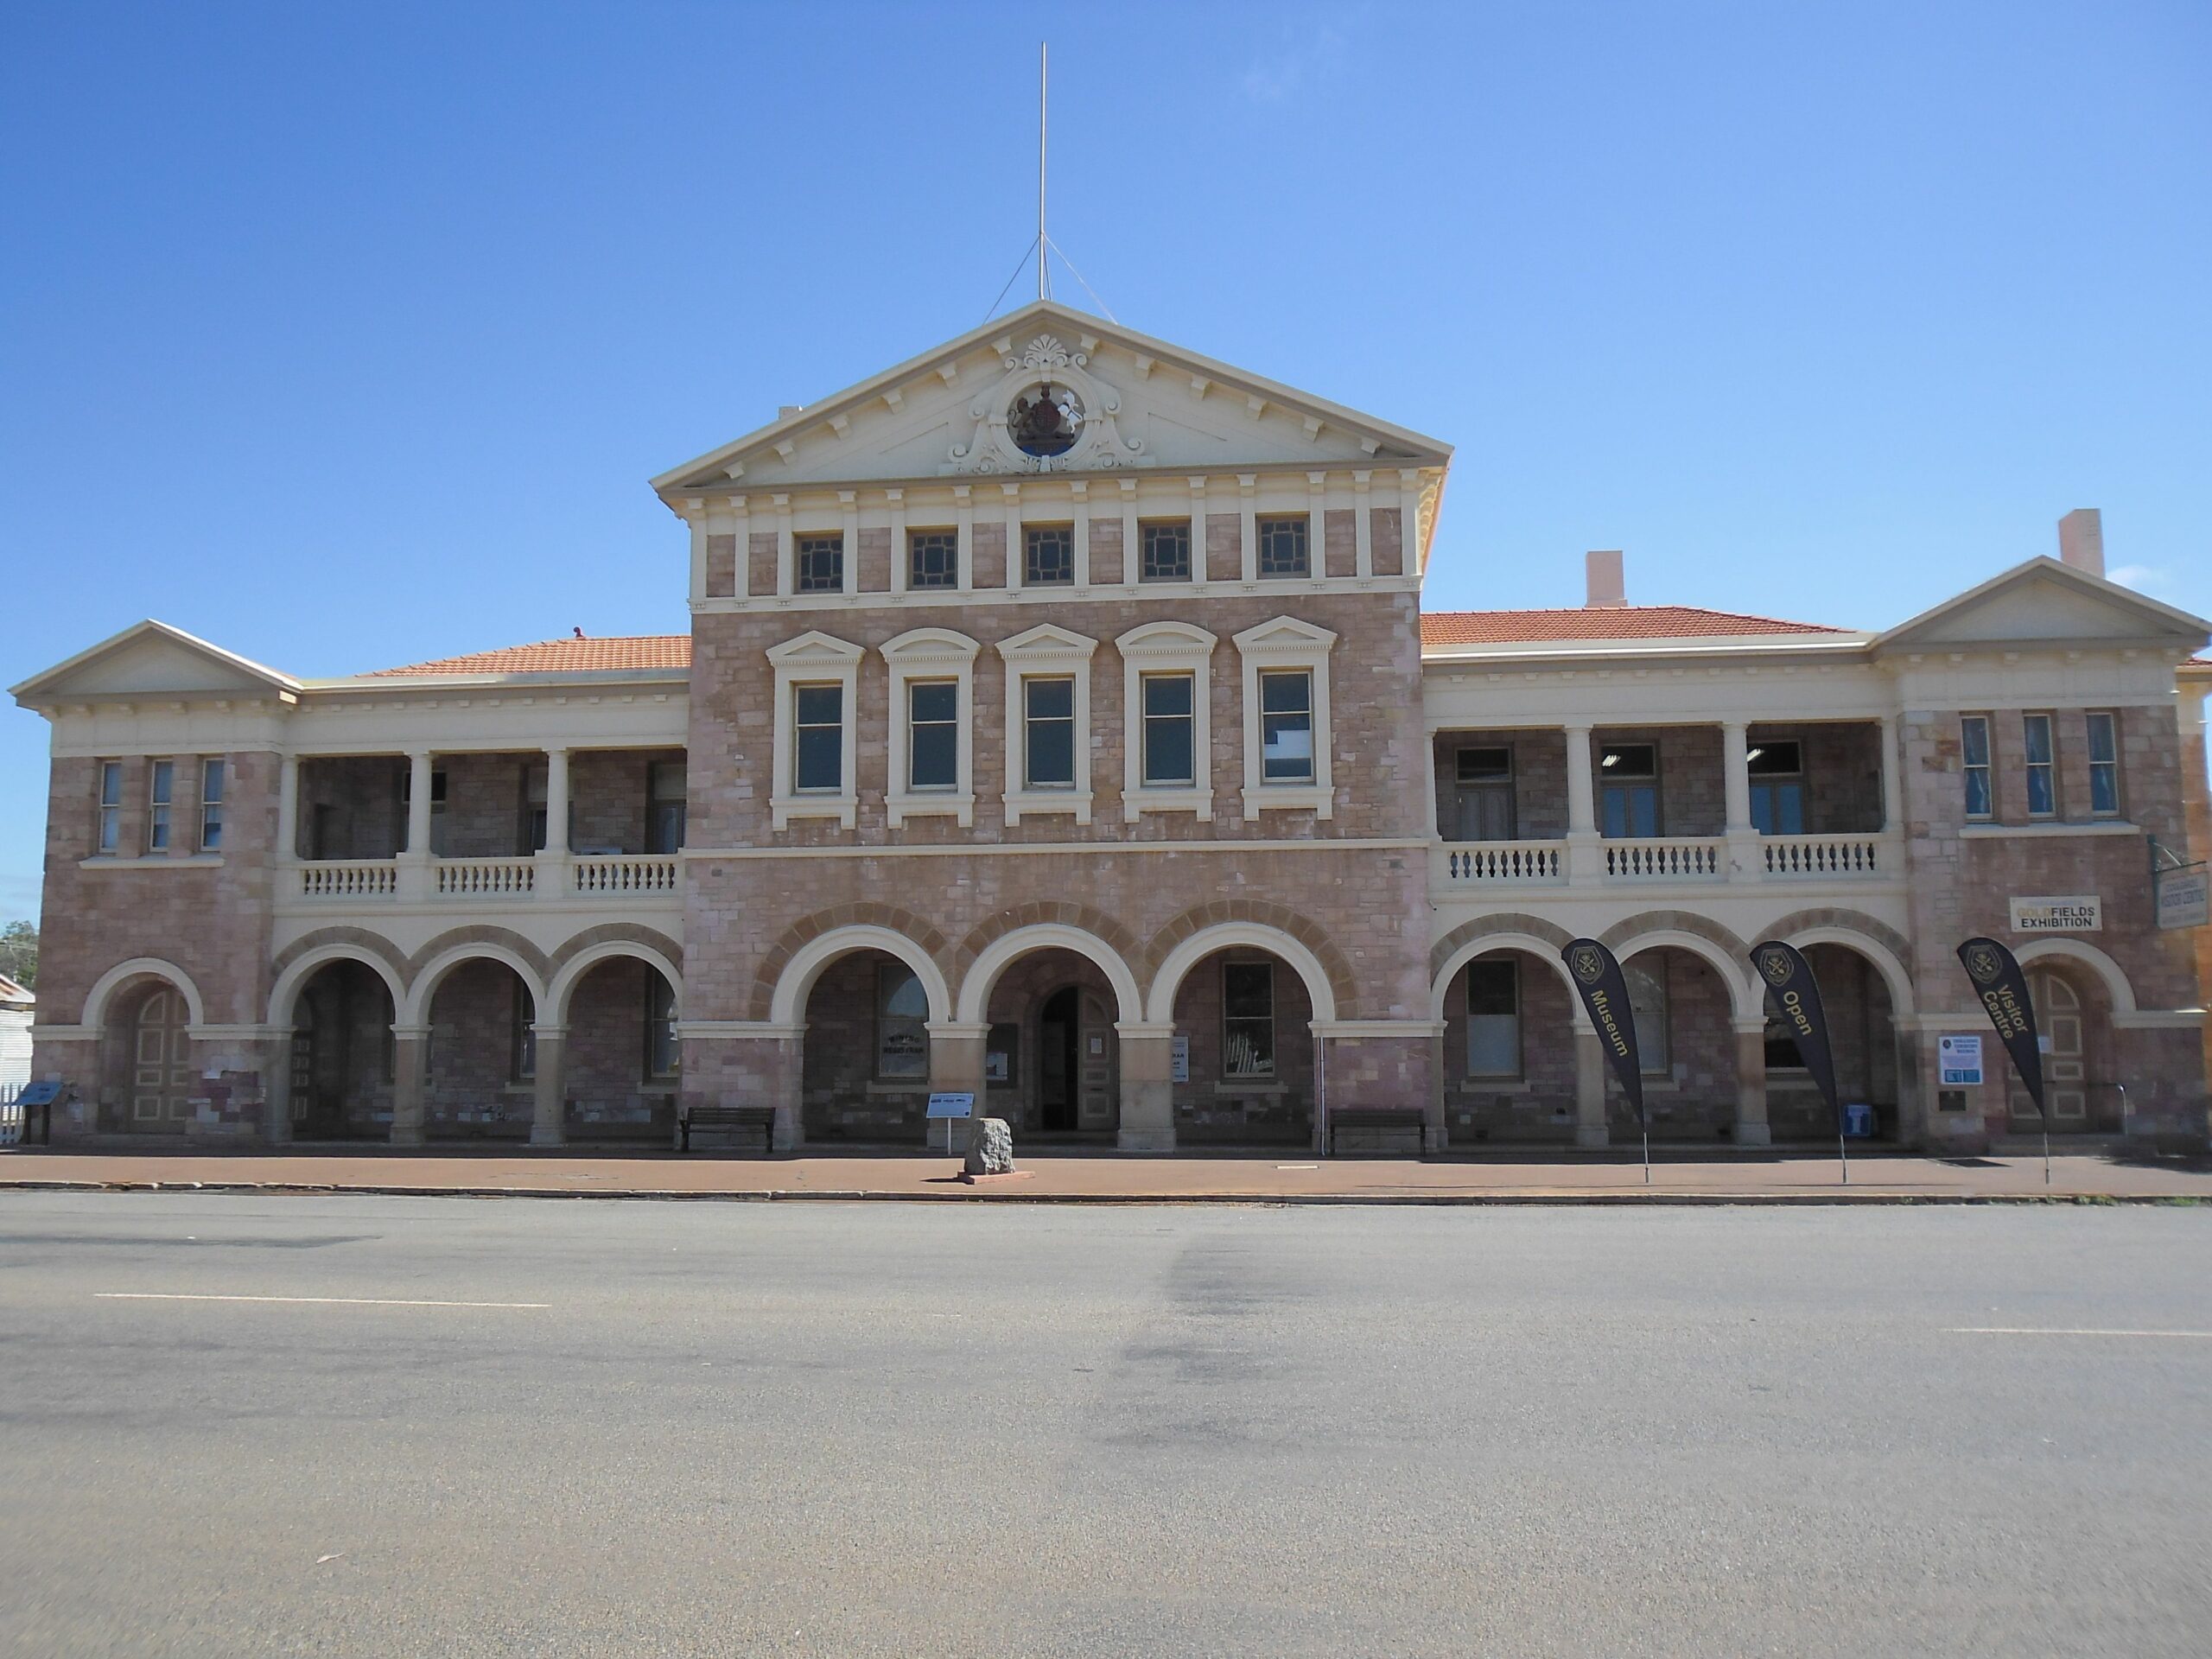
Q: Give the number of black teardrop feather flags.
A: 3